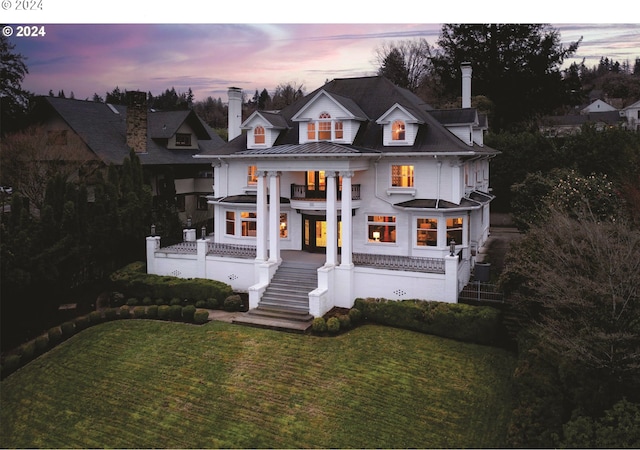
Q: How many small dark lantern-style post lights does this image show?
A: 4